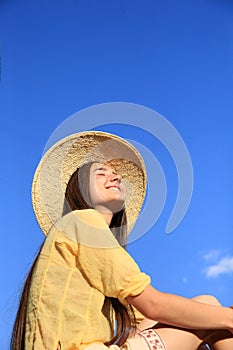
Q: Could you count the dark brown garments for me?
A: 0